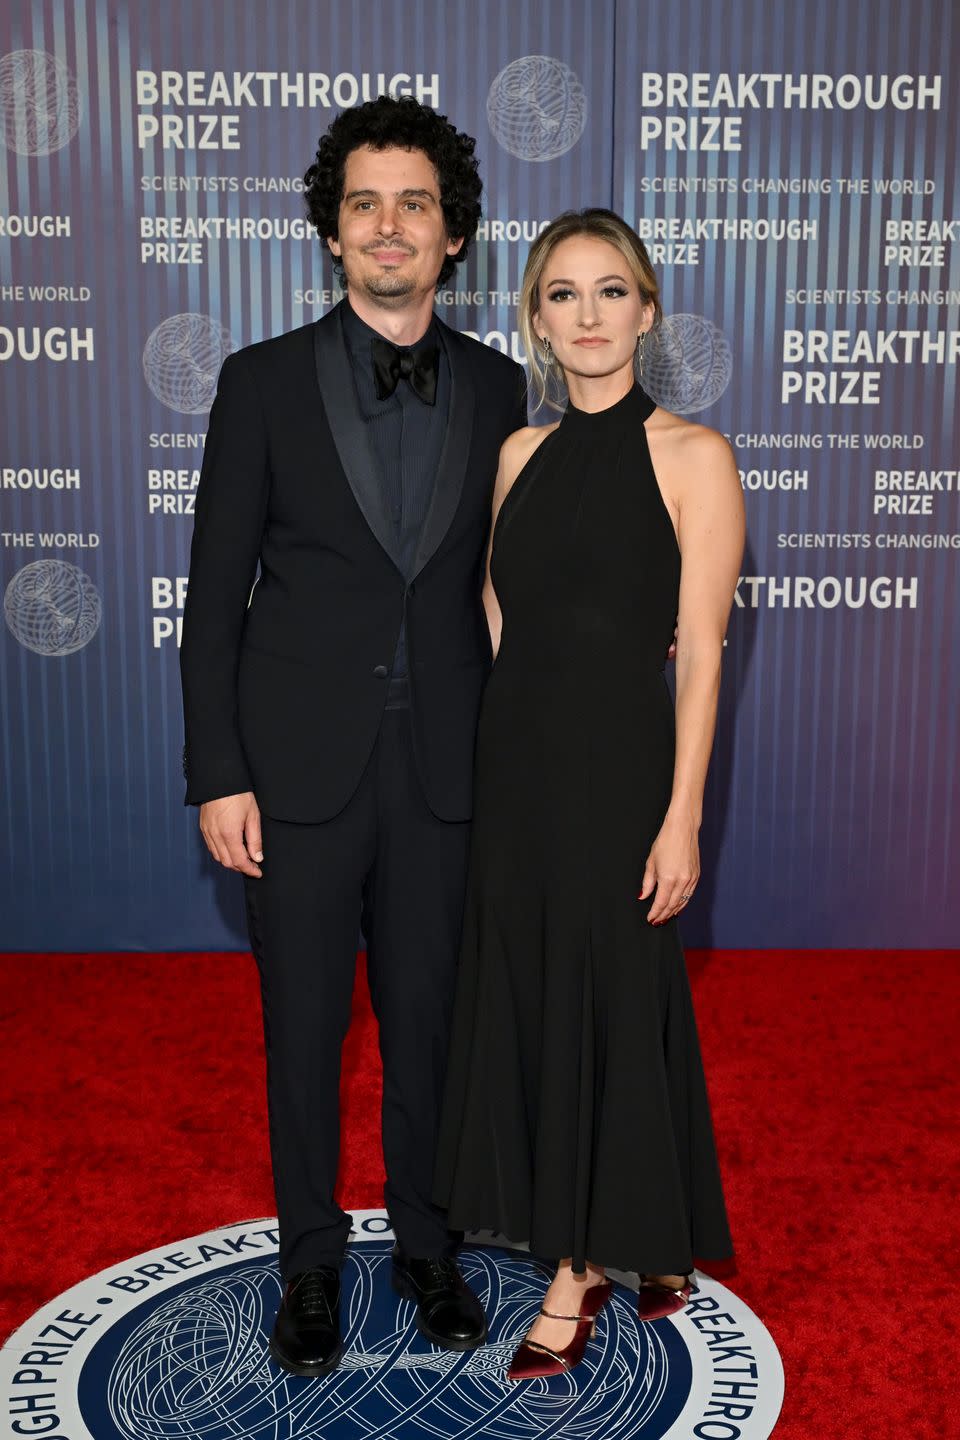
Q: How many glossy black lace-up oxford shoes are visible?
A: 2